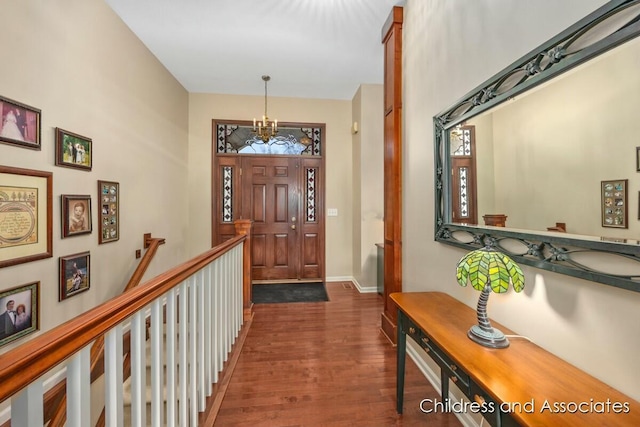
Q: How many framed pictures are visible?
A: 7